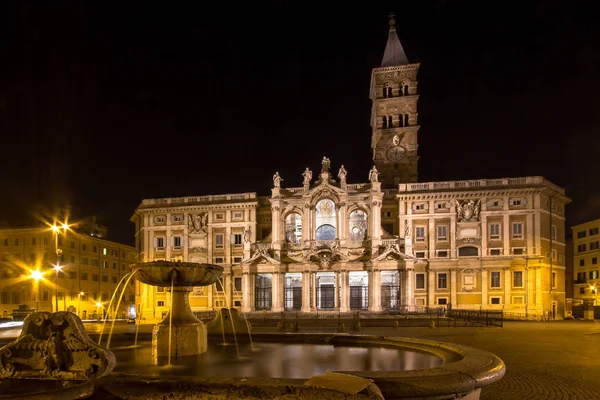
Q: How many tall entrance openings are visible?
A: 5